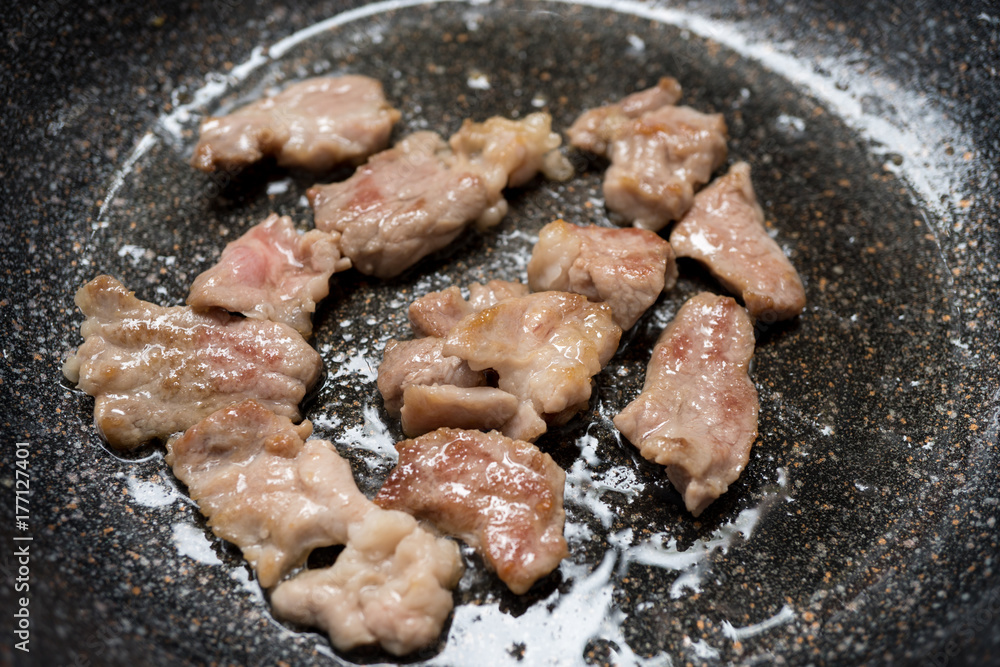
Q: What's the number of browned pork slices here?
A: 11